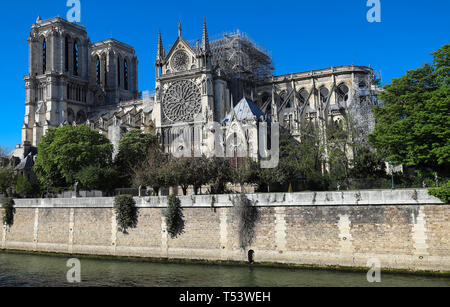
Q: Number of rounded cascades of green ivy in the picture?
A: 3